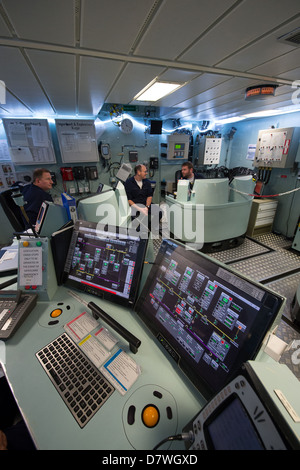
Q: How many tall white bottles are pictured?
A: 0